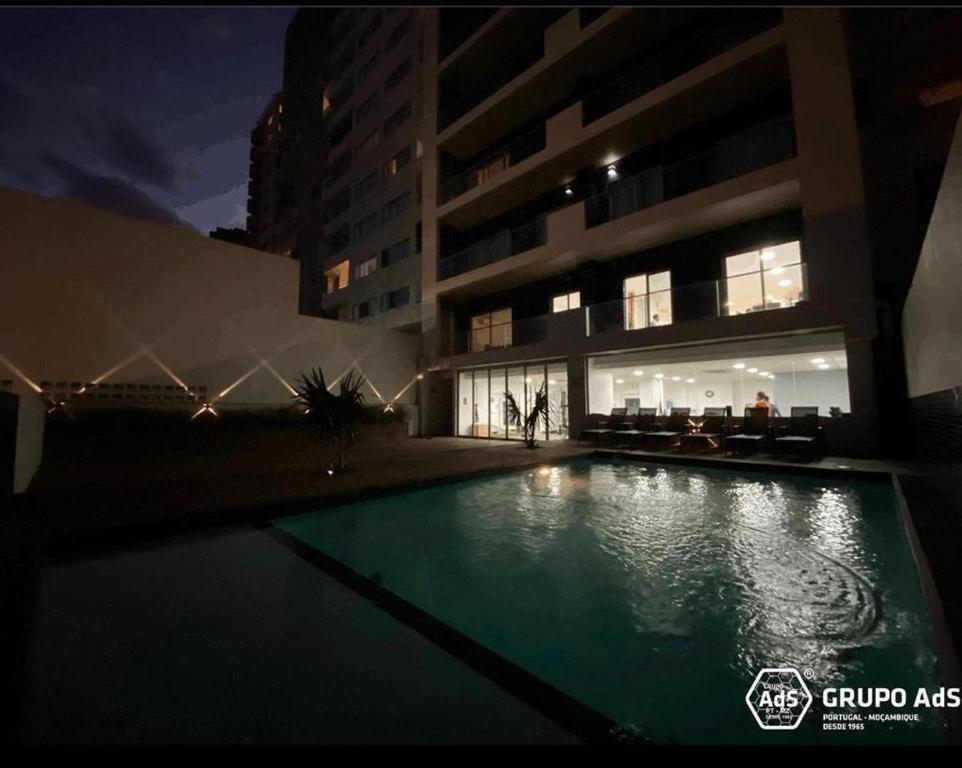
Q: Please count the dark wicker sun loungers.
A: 6